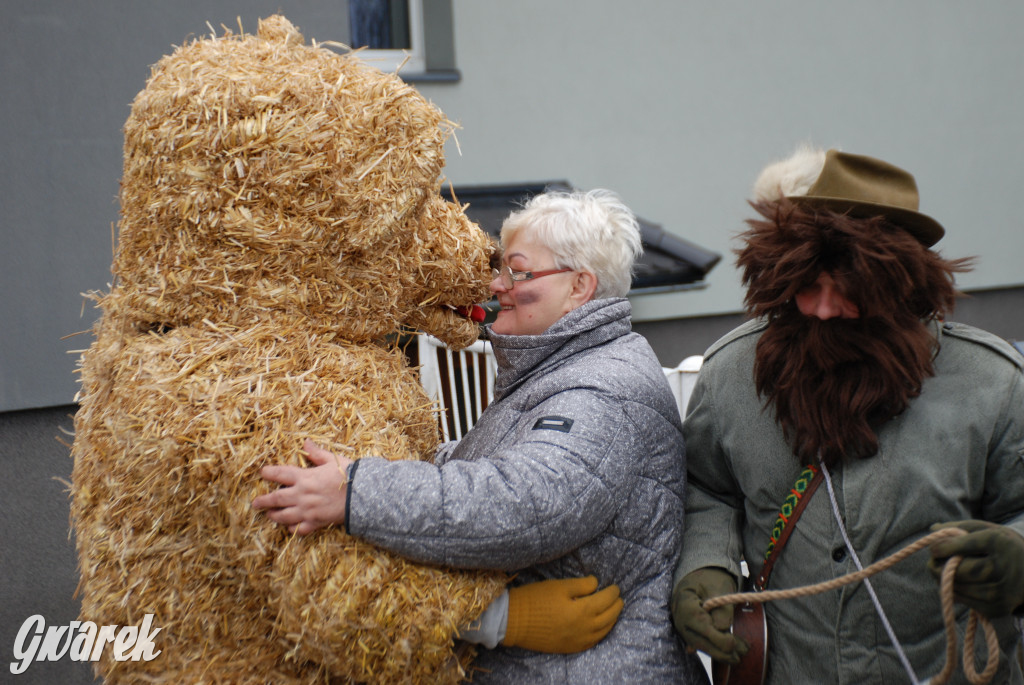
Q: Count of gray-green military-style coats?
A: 1